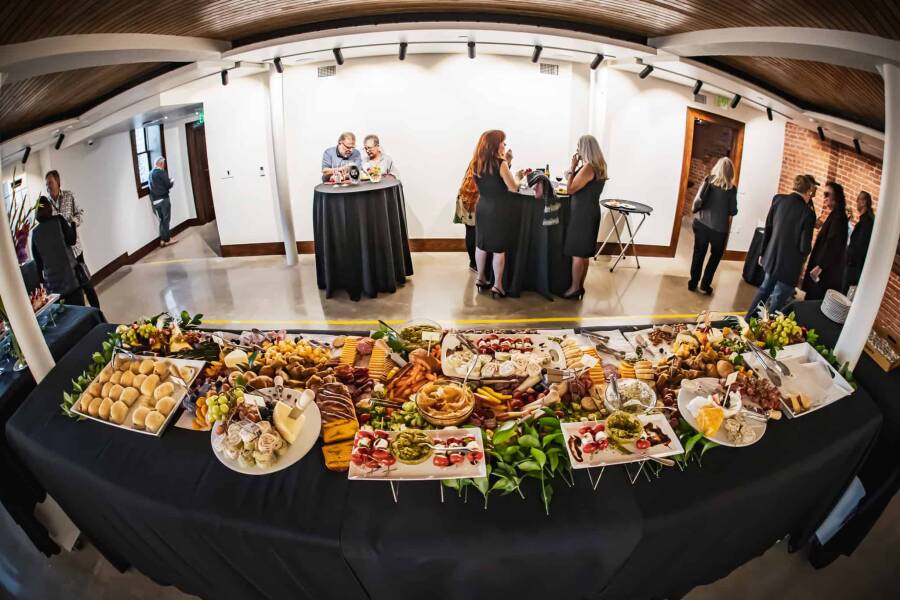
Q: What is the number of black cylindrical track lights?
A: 15